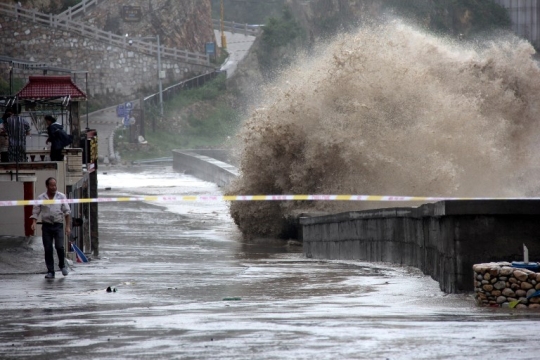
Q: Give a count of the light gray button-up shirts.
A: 1